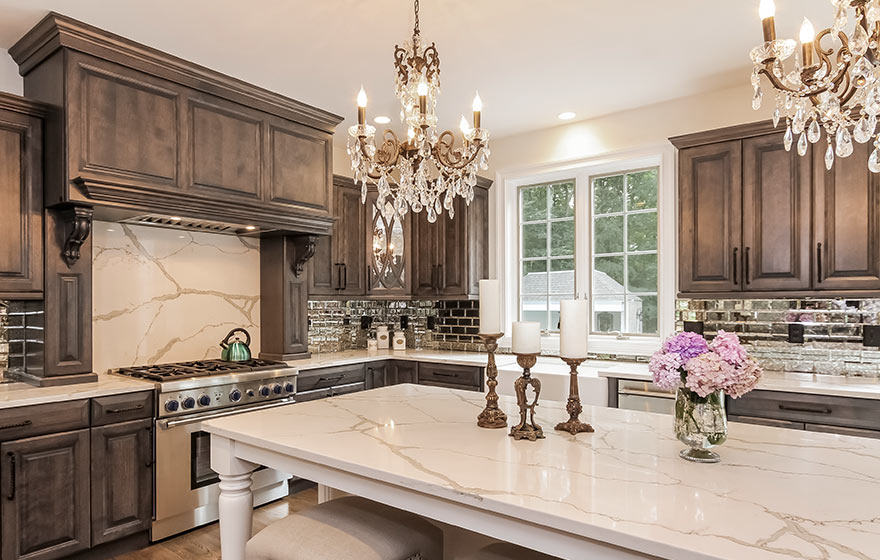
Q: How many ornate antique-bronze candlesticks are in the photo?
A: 3